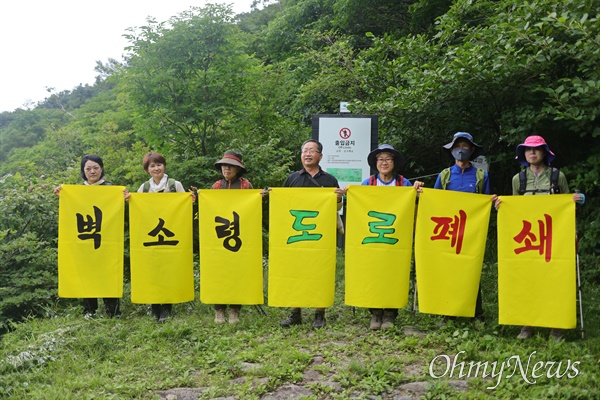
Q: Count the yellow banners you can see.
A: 7